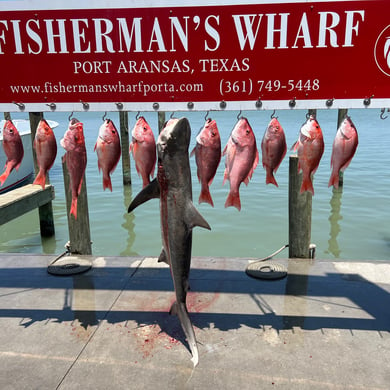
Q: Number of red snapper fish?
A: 10